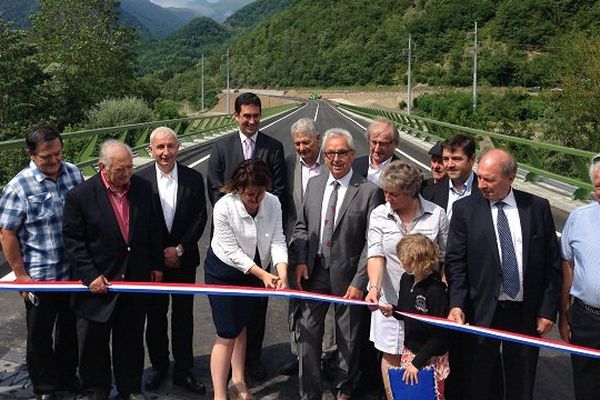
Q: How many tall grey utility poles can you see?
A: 4